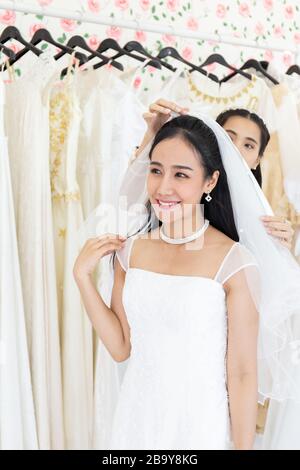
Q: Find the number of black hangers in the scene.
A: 9